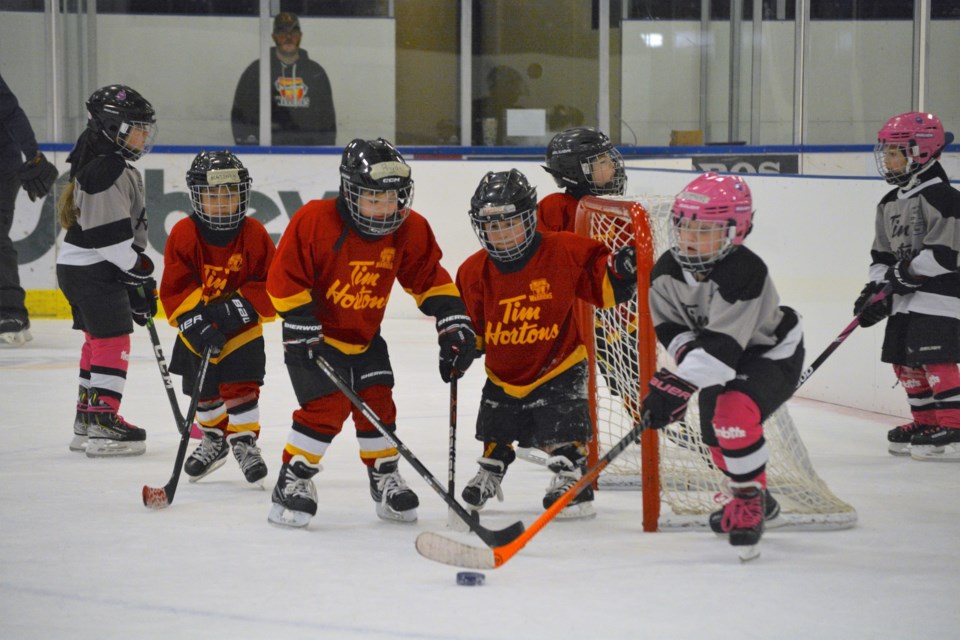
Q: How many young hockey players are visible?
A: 7